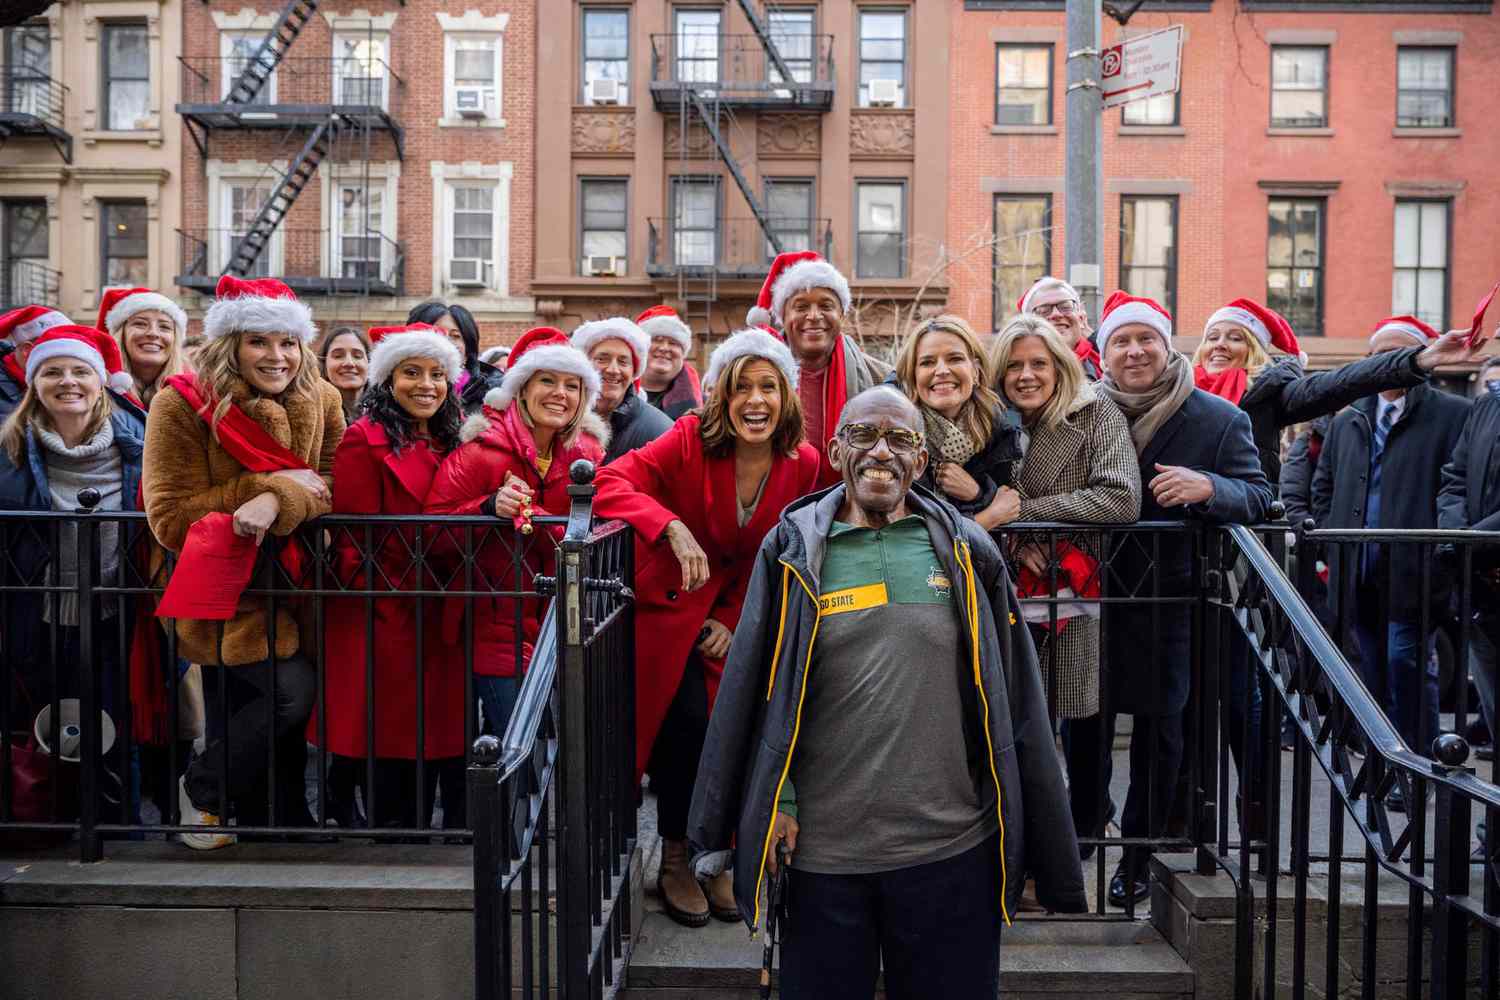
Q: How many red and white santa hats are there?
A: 14